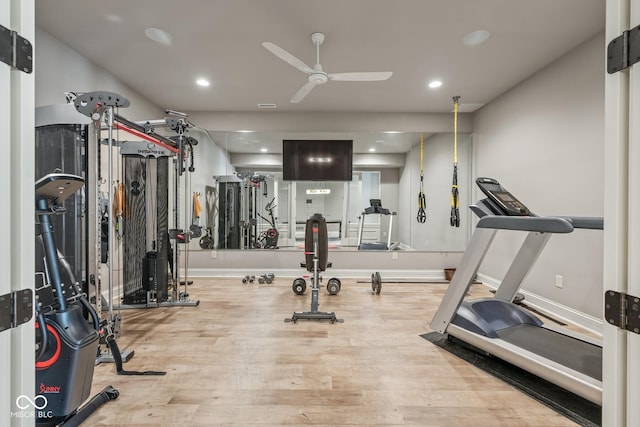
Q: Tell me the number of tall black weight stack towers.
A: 2